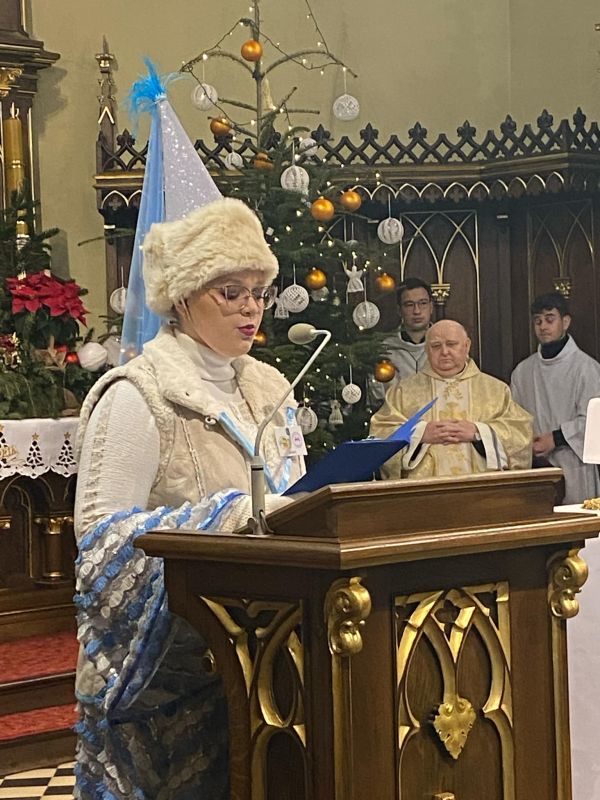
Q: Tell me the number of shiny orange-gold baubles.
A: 9